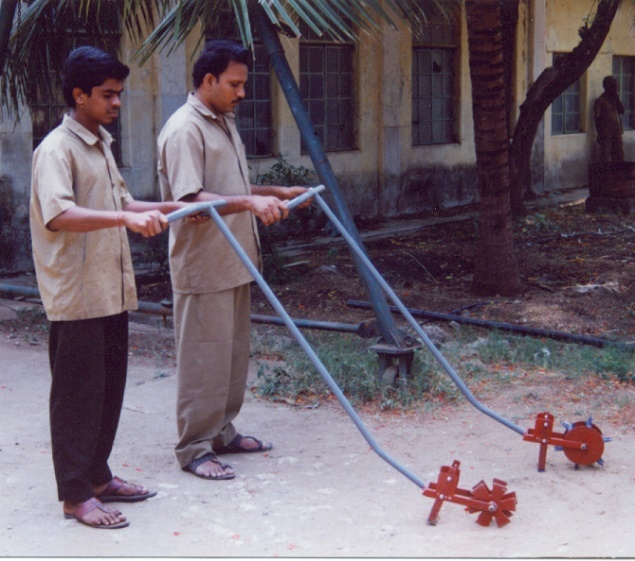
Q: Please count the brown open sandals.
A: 2